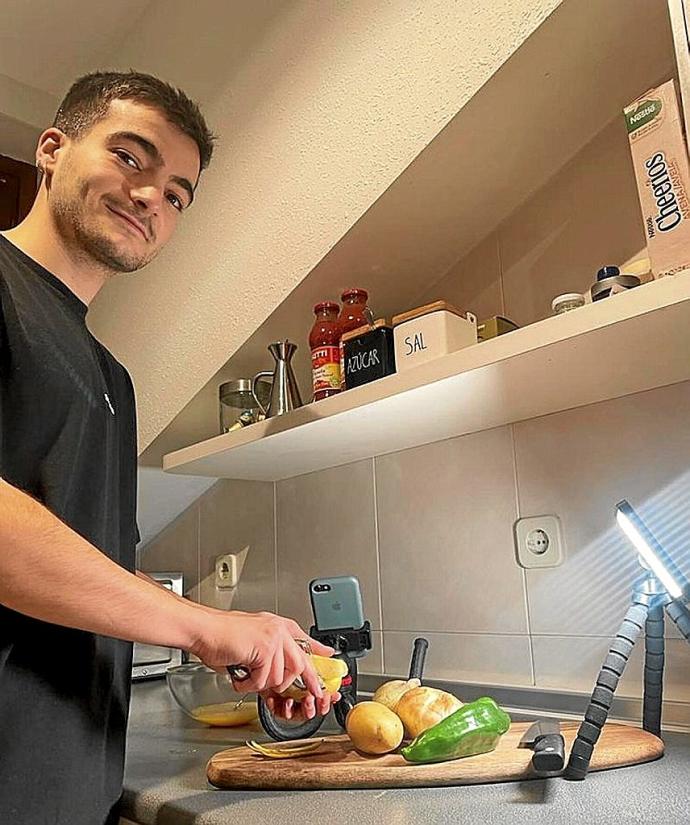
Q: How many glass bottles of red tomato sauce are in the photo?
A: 2